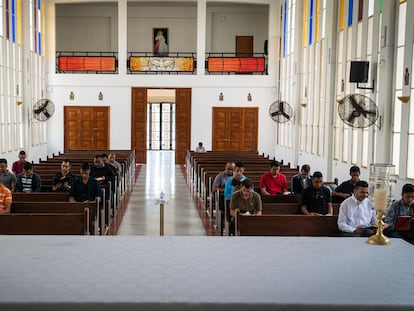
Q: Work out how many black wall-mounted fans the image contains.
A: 3